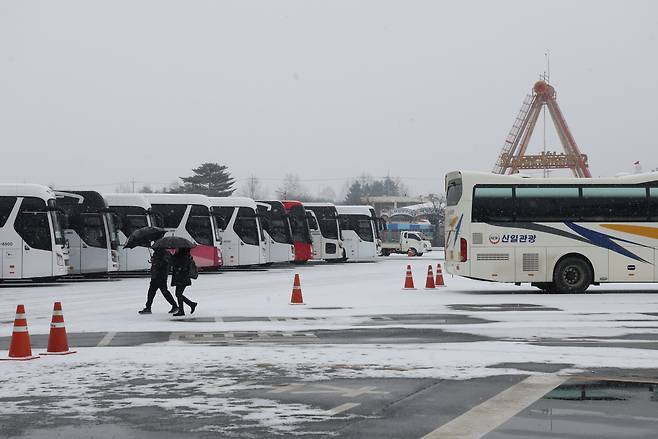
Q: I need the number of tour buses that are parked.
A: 10